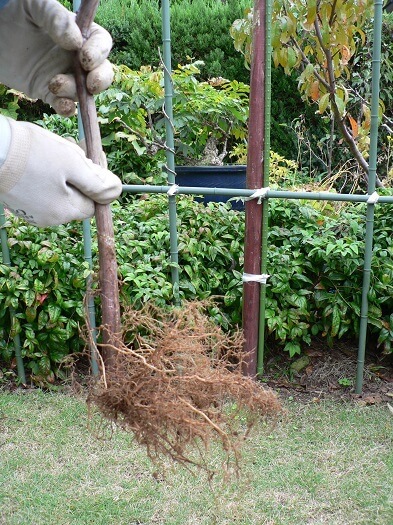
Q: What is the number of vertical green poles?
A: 5